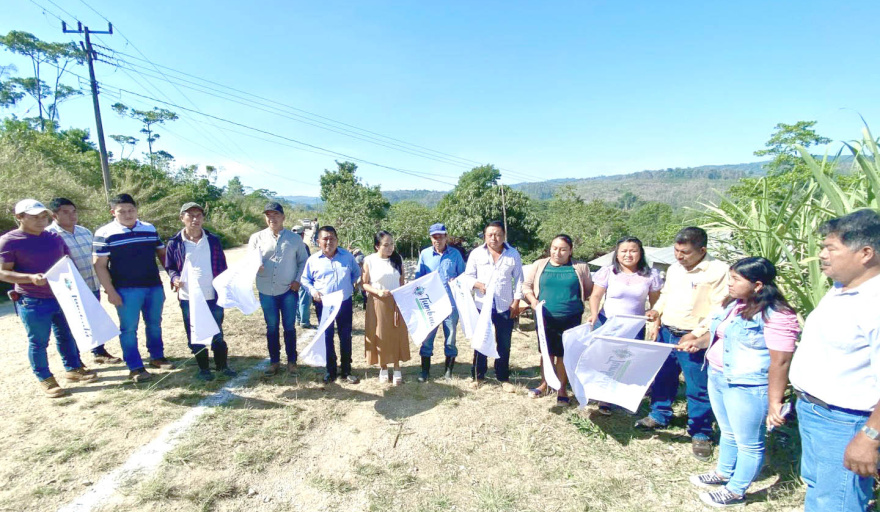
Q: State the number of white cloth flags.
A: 11